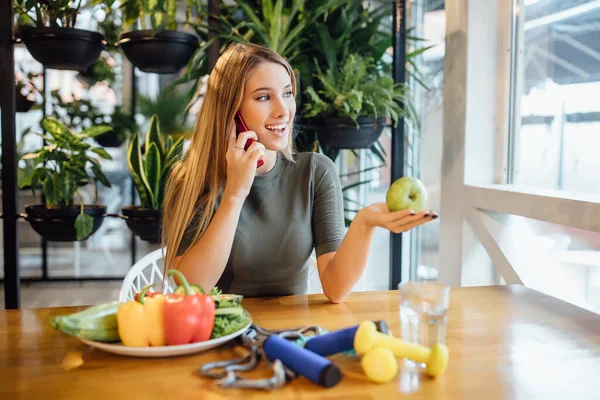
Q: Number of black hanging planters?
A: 5